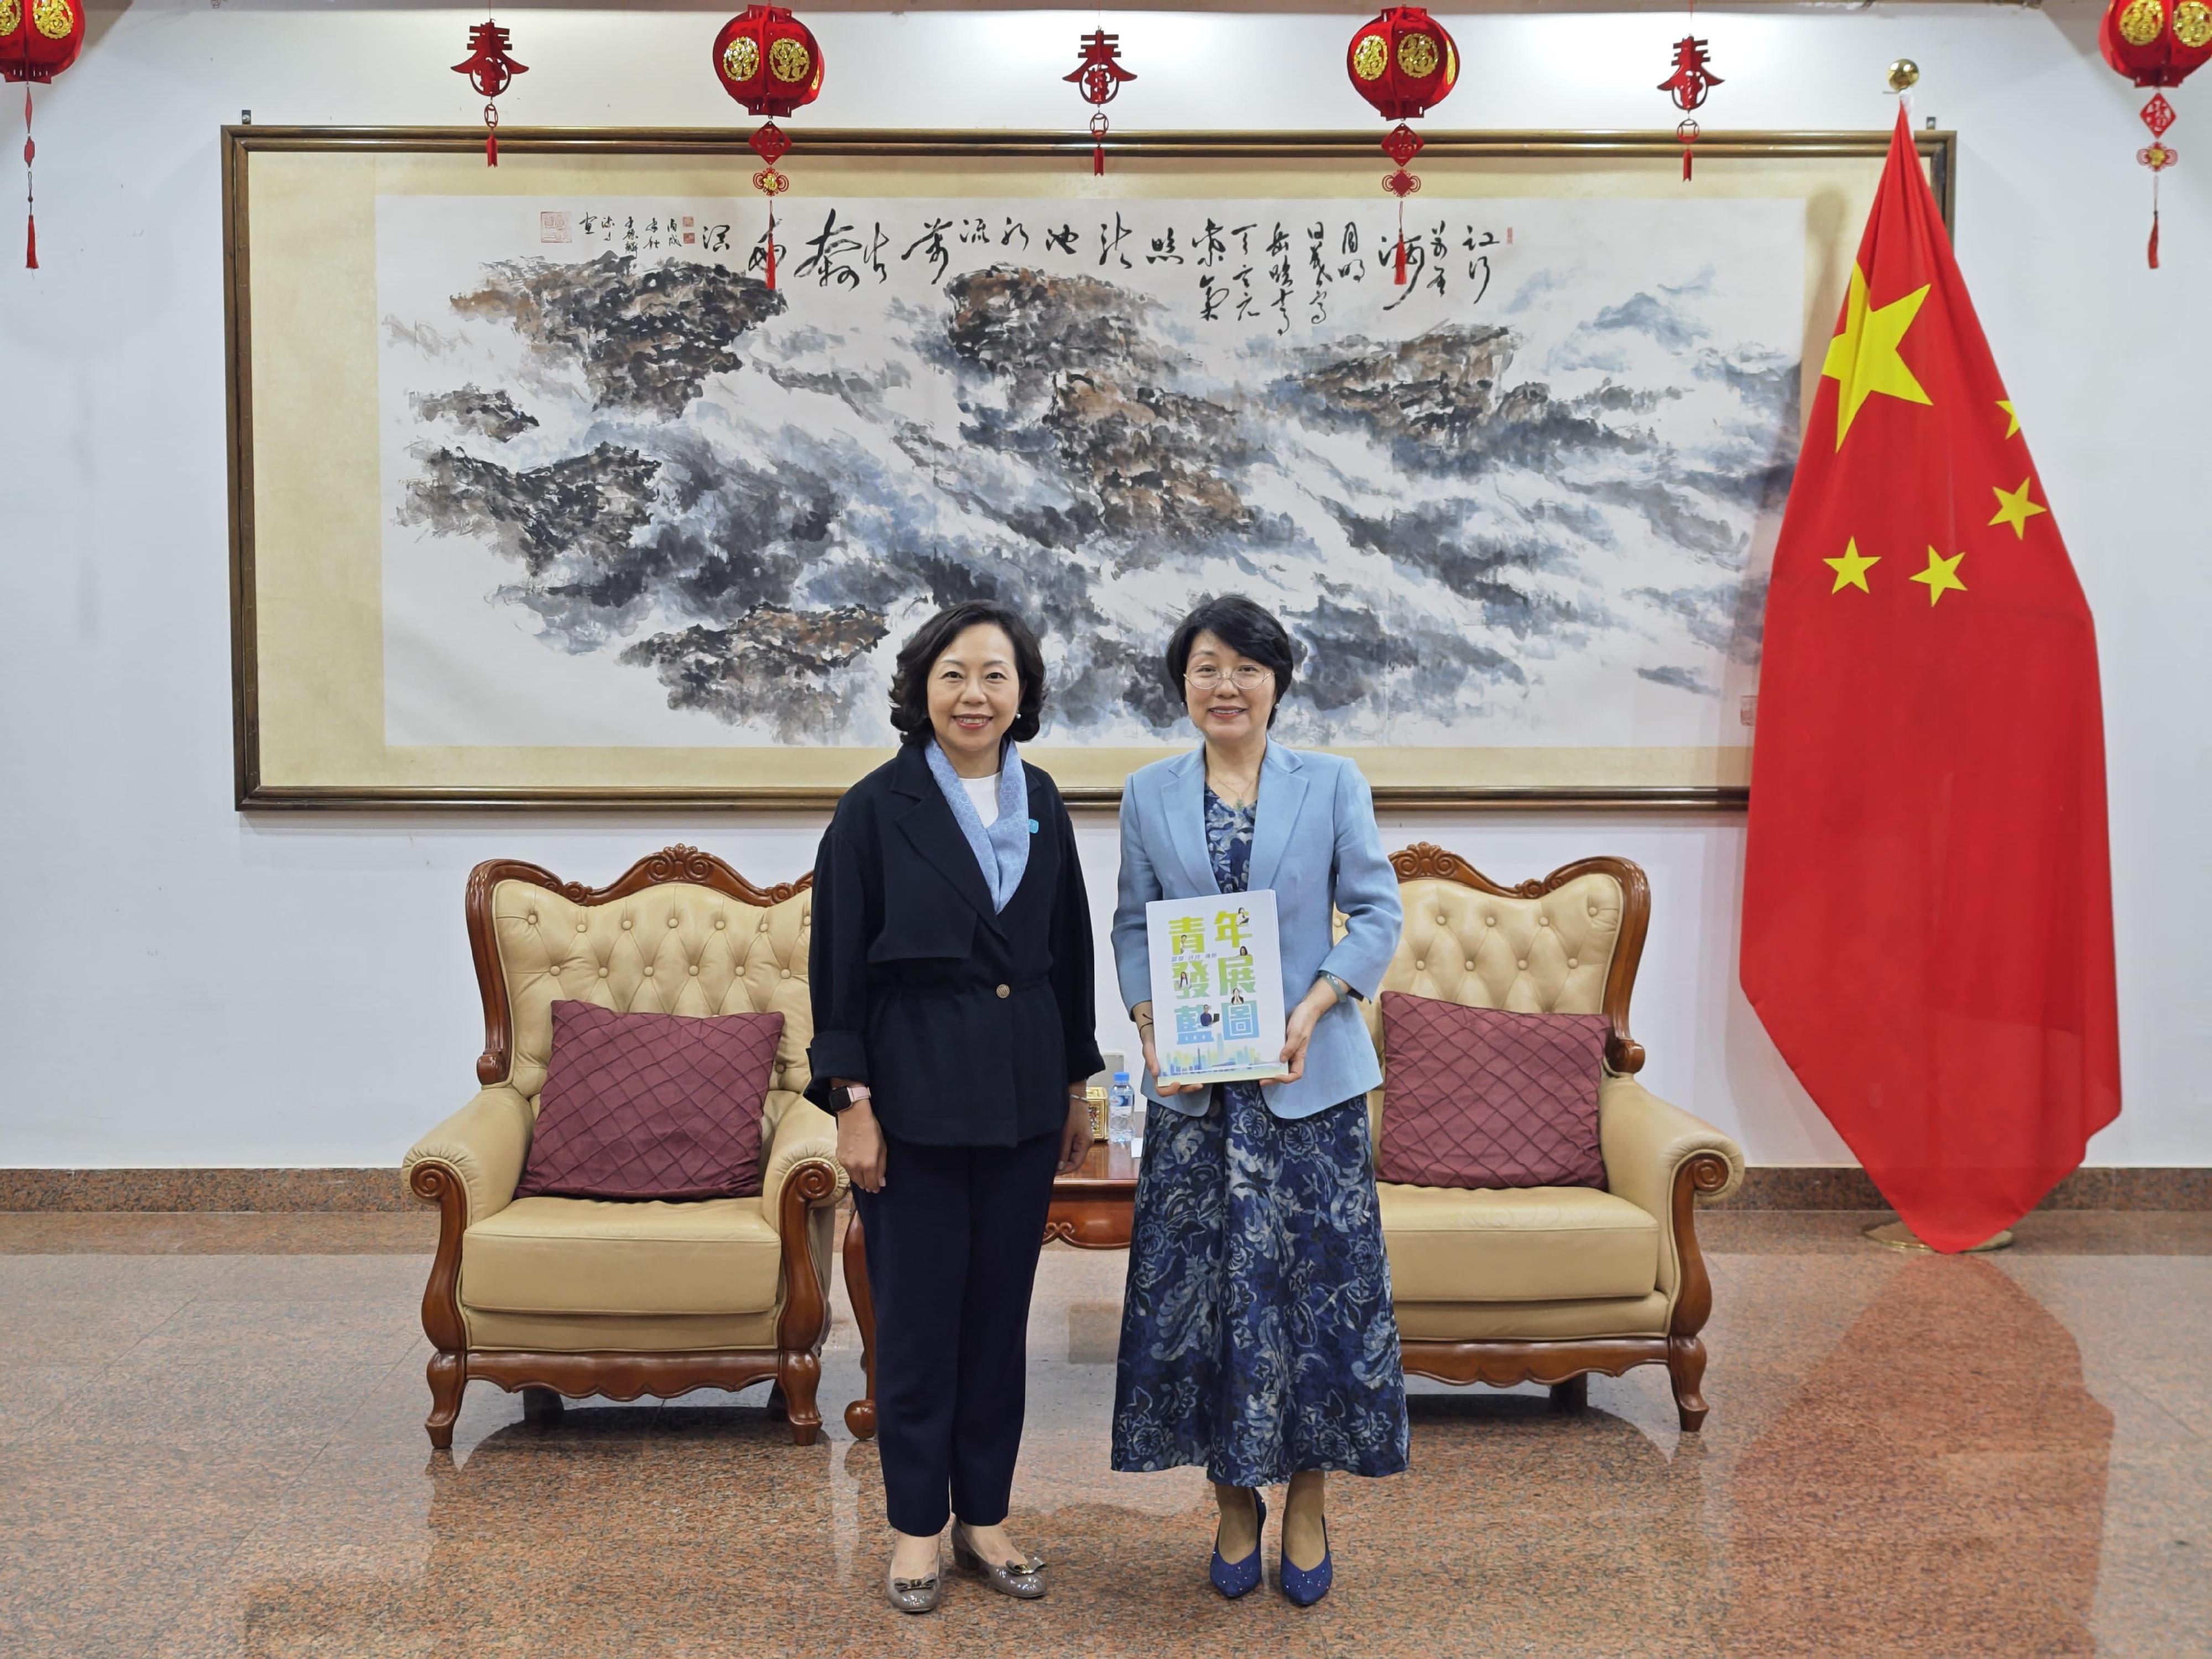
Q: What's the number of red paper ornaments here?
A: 7